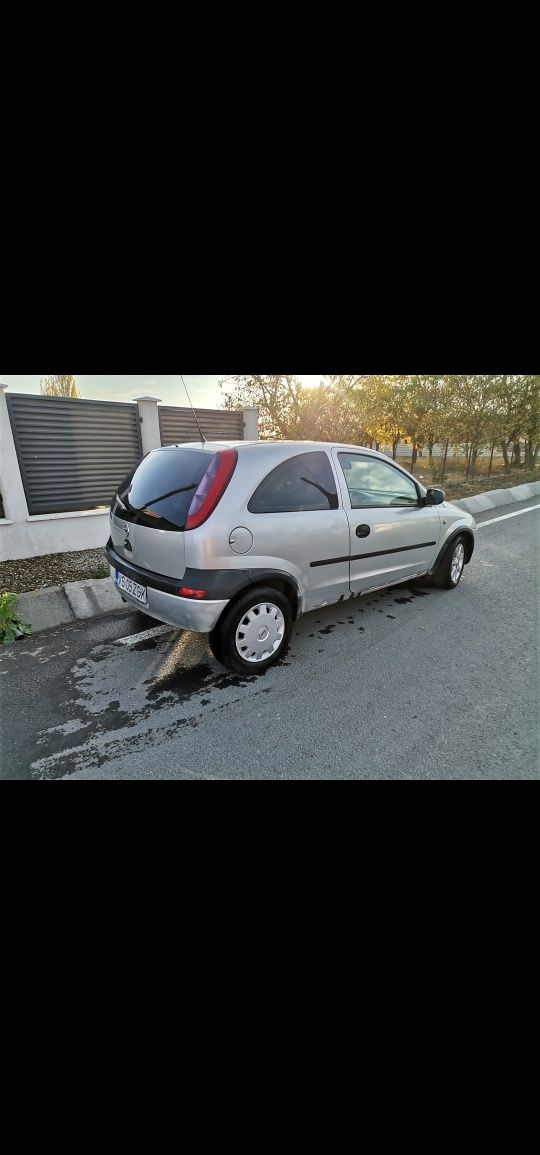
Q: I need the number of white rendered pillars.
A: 3